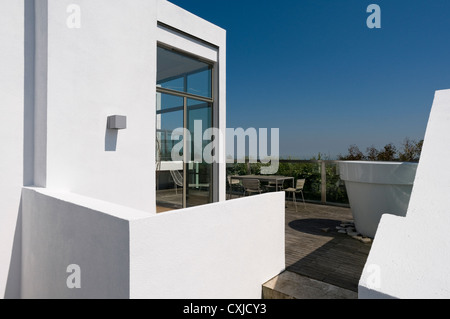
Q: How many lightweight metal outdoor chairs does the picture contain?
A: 4